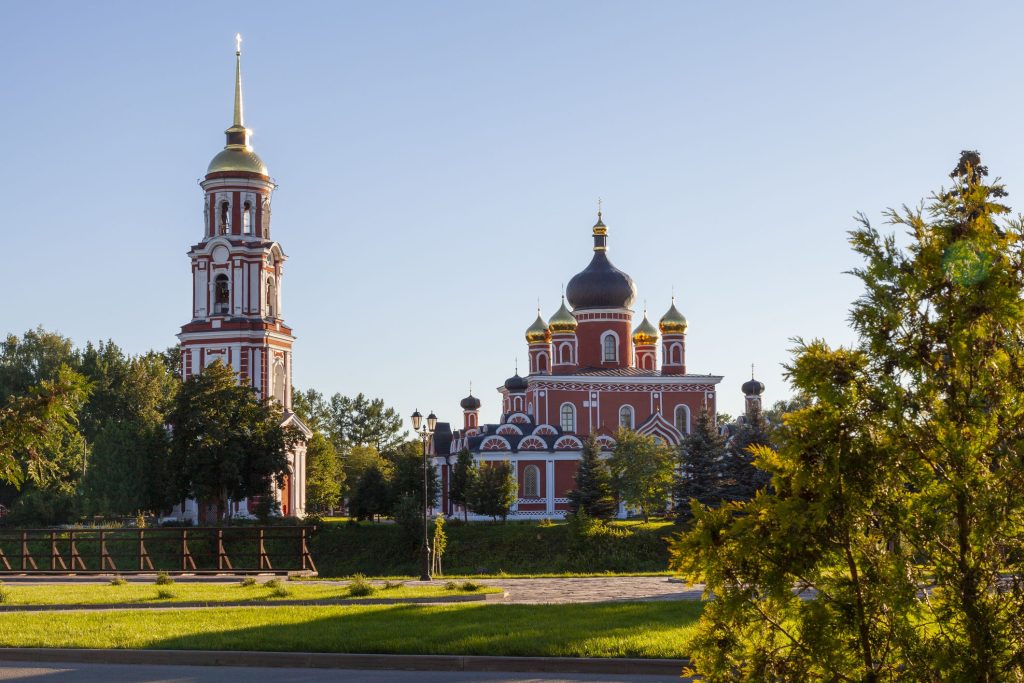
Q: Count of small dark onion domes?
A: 3